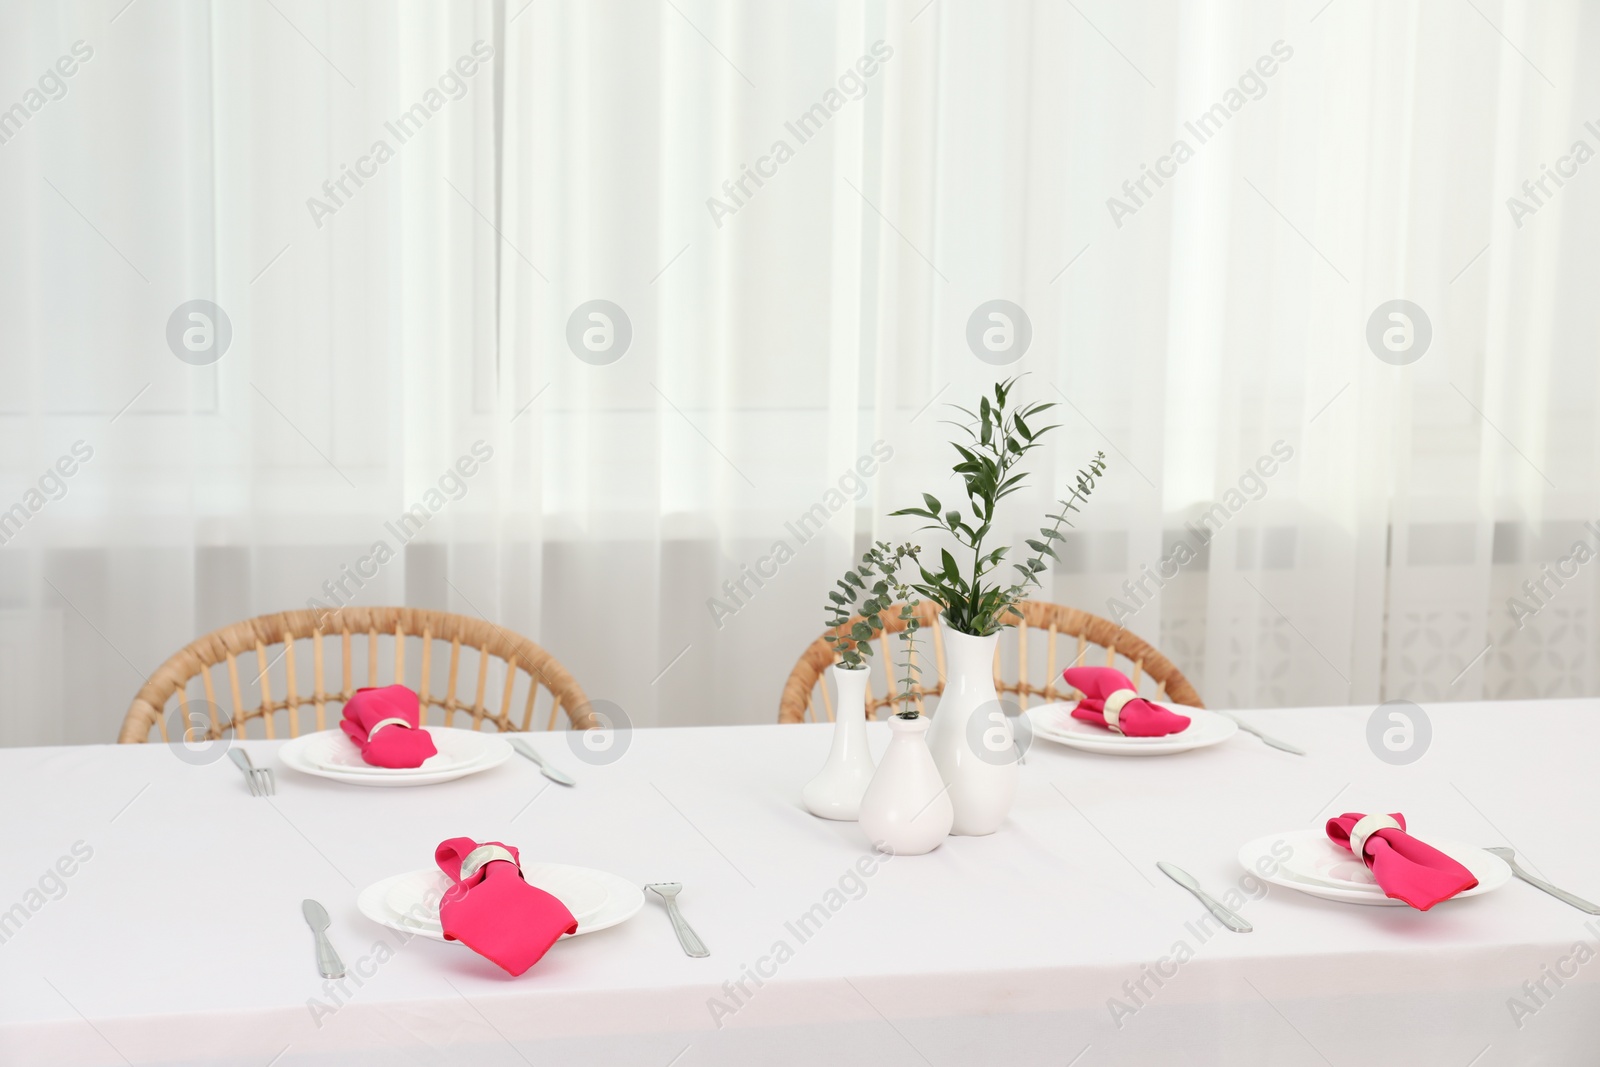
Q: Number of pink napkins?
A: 4